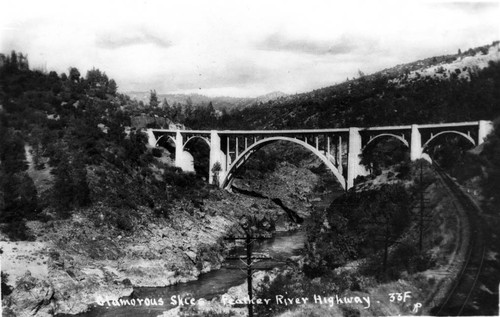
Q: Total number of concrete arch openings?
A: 5